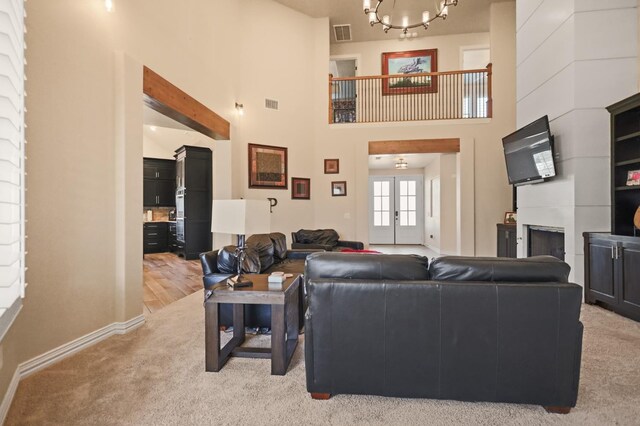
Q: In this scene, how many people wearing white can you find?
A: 0